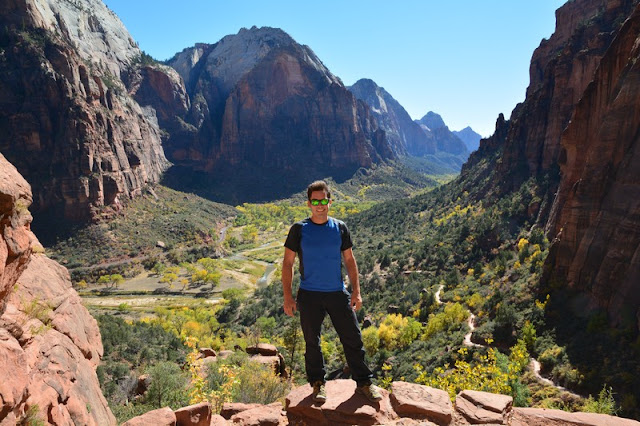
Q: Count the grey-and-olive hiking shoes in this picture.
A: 2